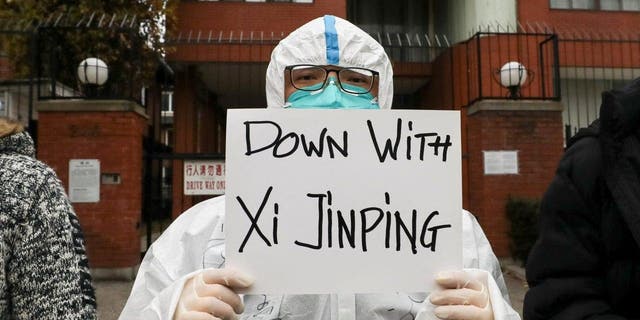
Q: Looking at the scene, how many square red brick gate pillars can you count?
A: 2